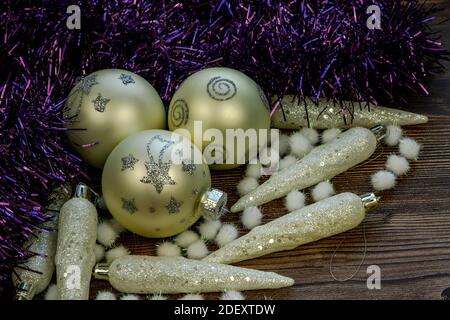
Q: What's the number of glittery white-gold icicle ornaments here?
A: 6